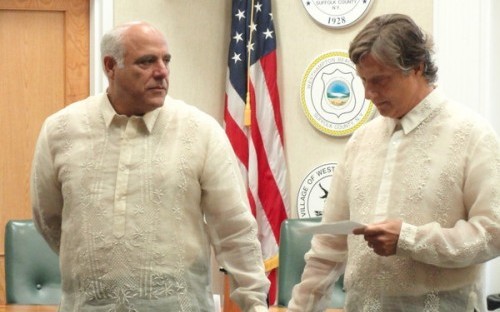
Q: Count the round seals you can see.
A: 3